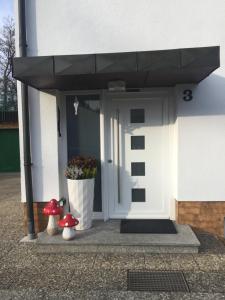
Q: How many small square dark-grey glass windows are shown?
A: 4